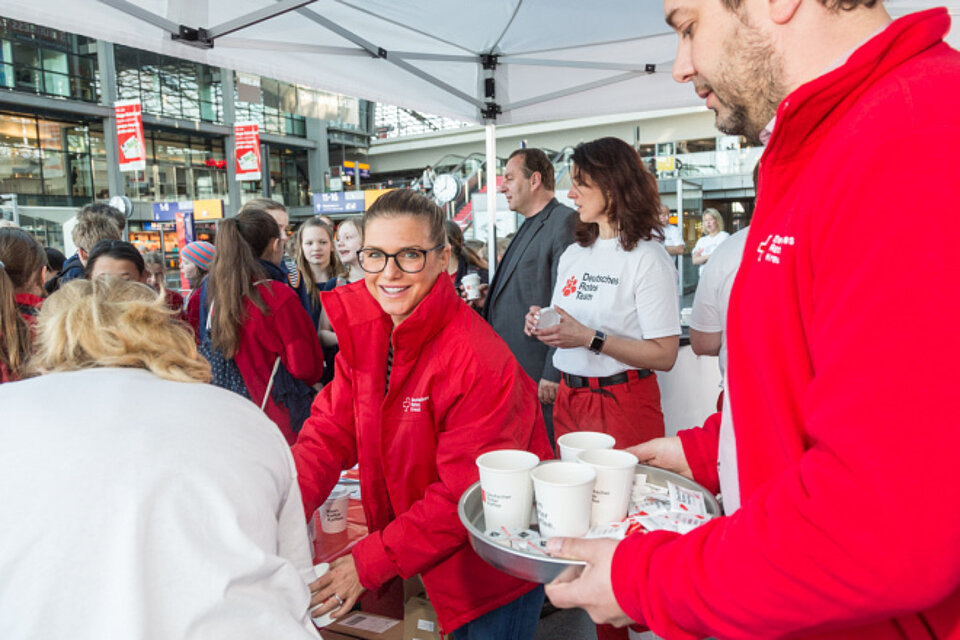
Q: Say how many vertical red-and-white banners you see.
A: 2